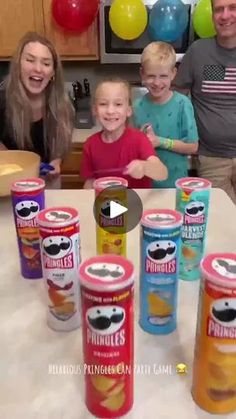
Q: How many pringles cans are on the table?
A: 7